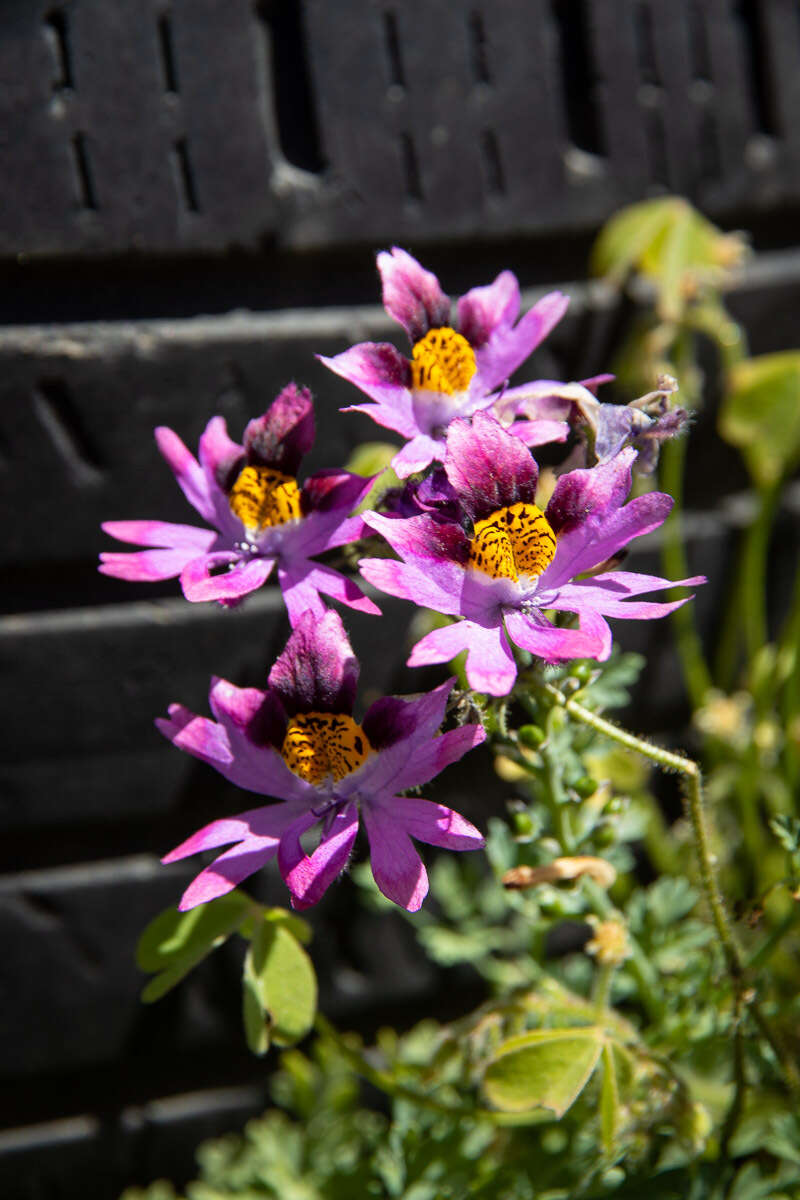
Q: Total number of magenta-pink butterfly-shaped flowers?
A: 4